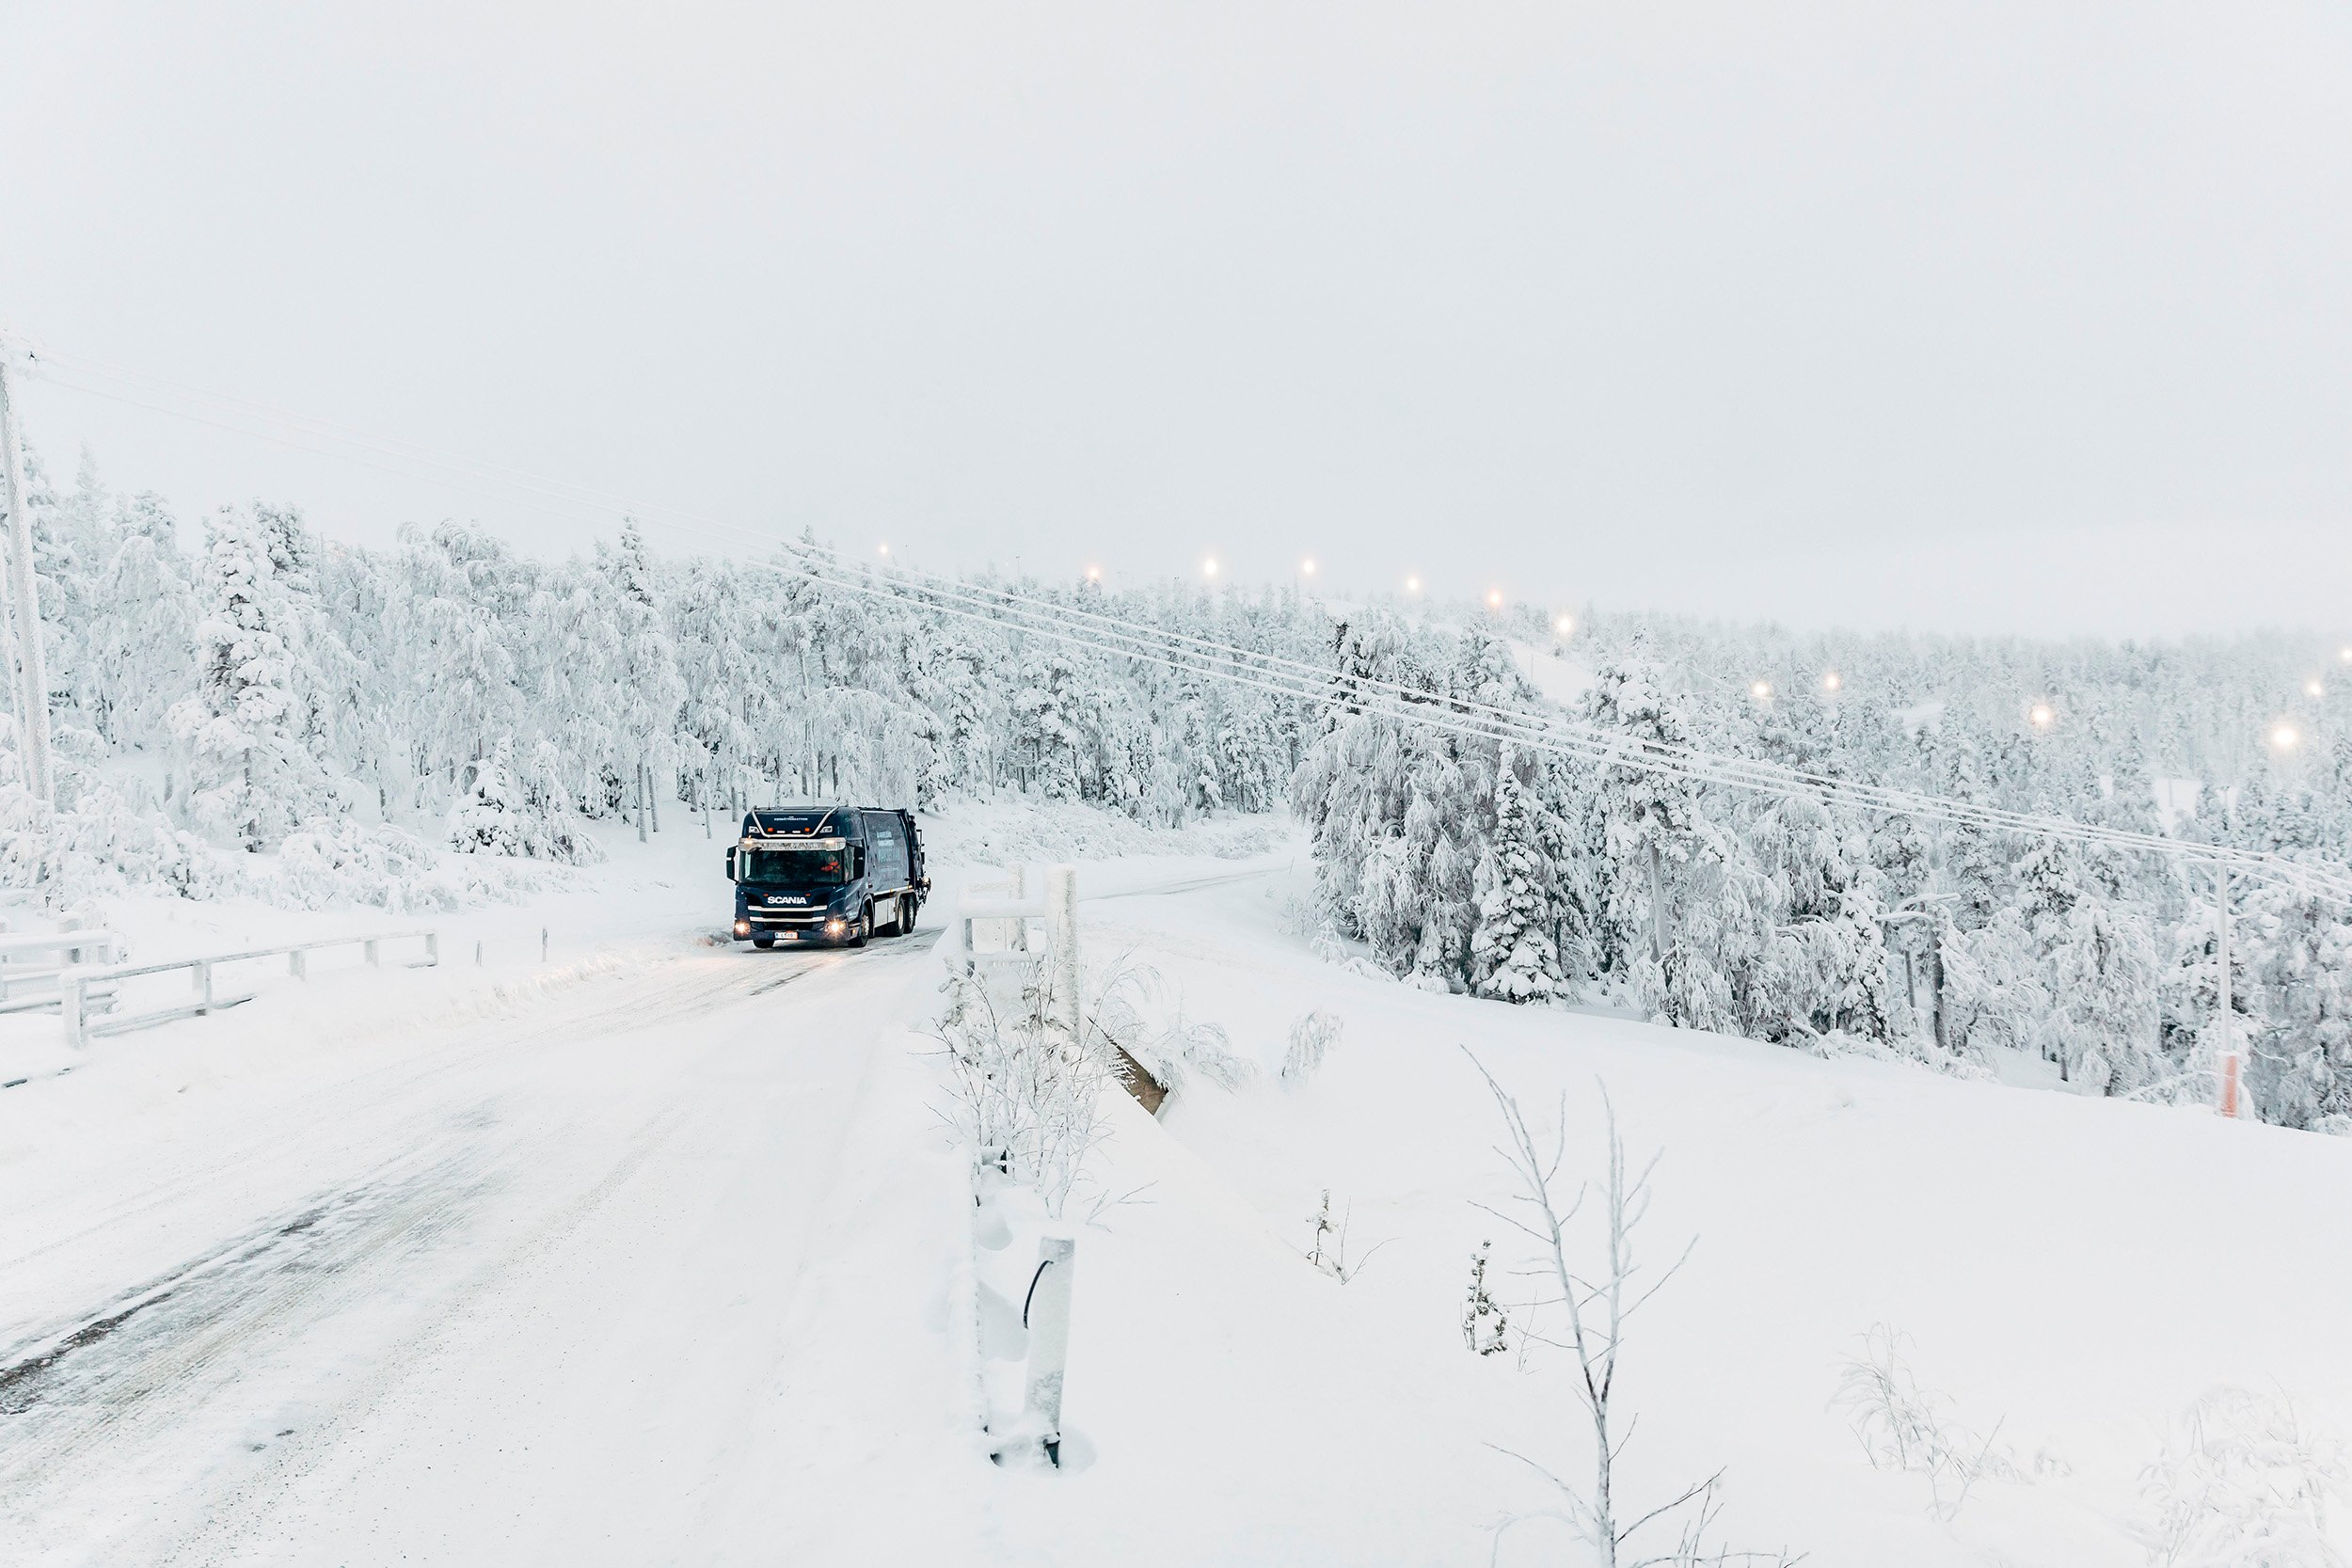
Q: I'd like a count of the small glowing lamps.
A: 13